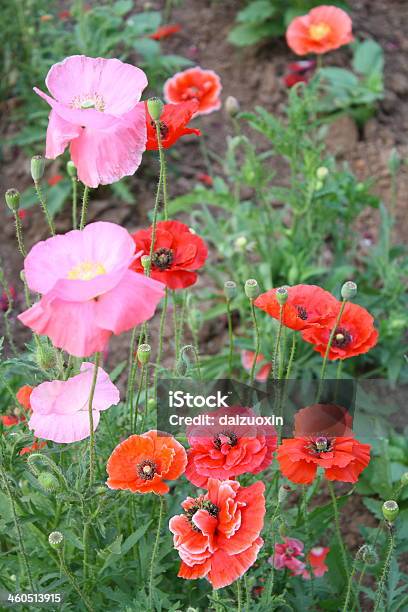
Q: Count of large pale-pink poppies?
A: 3